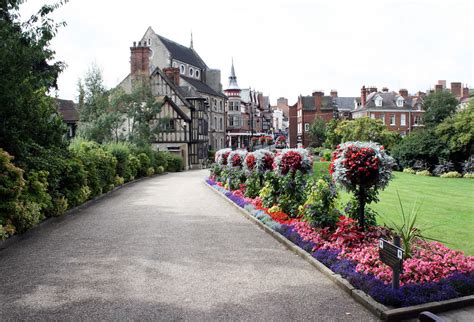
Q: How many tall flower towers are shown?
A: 6